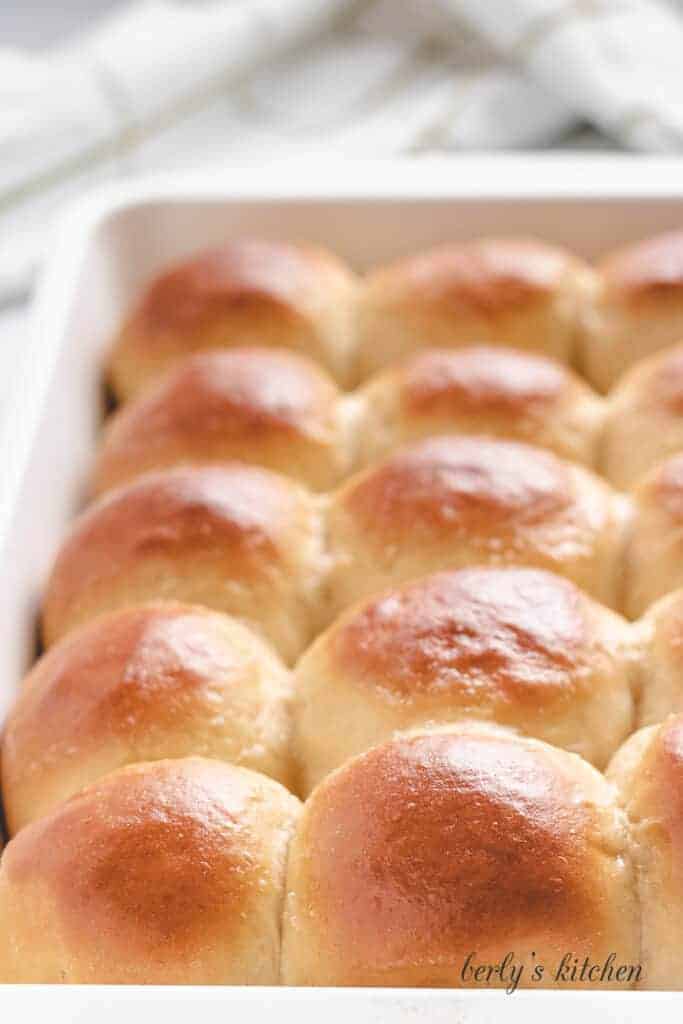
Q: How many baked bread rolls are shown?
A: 15